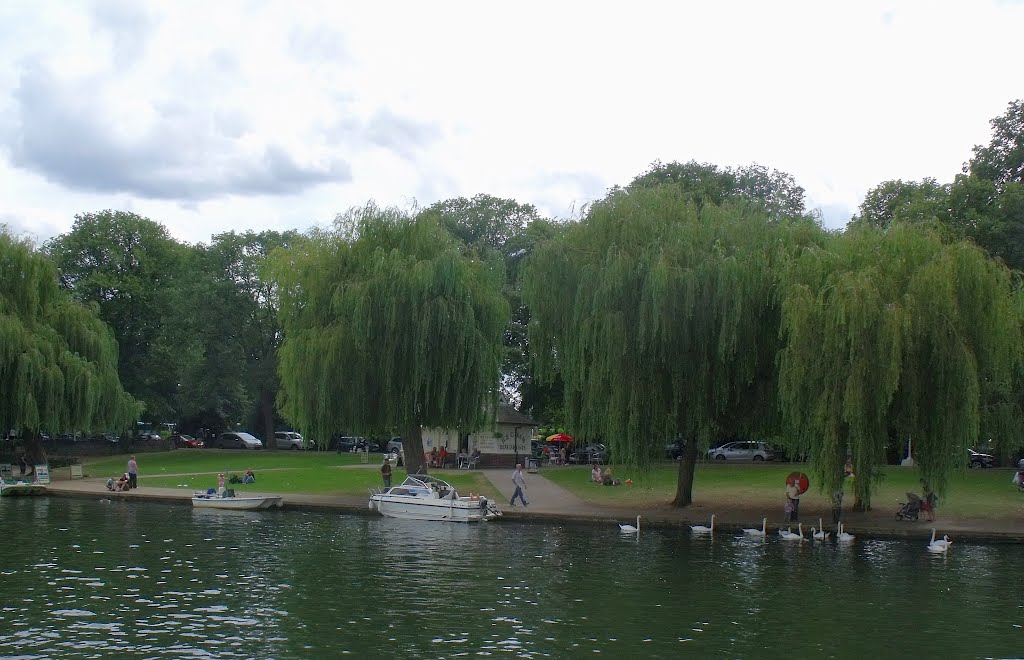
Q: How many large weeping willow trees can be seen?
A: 4